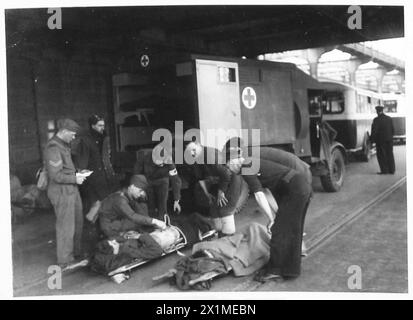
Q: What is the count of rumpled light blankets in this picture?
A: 1